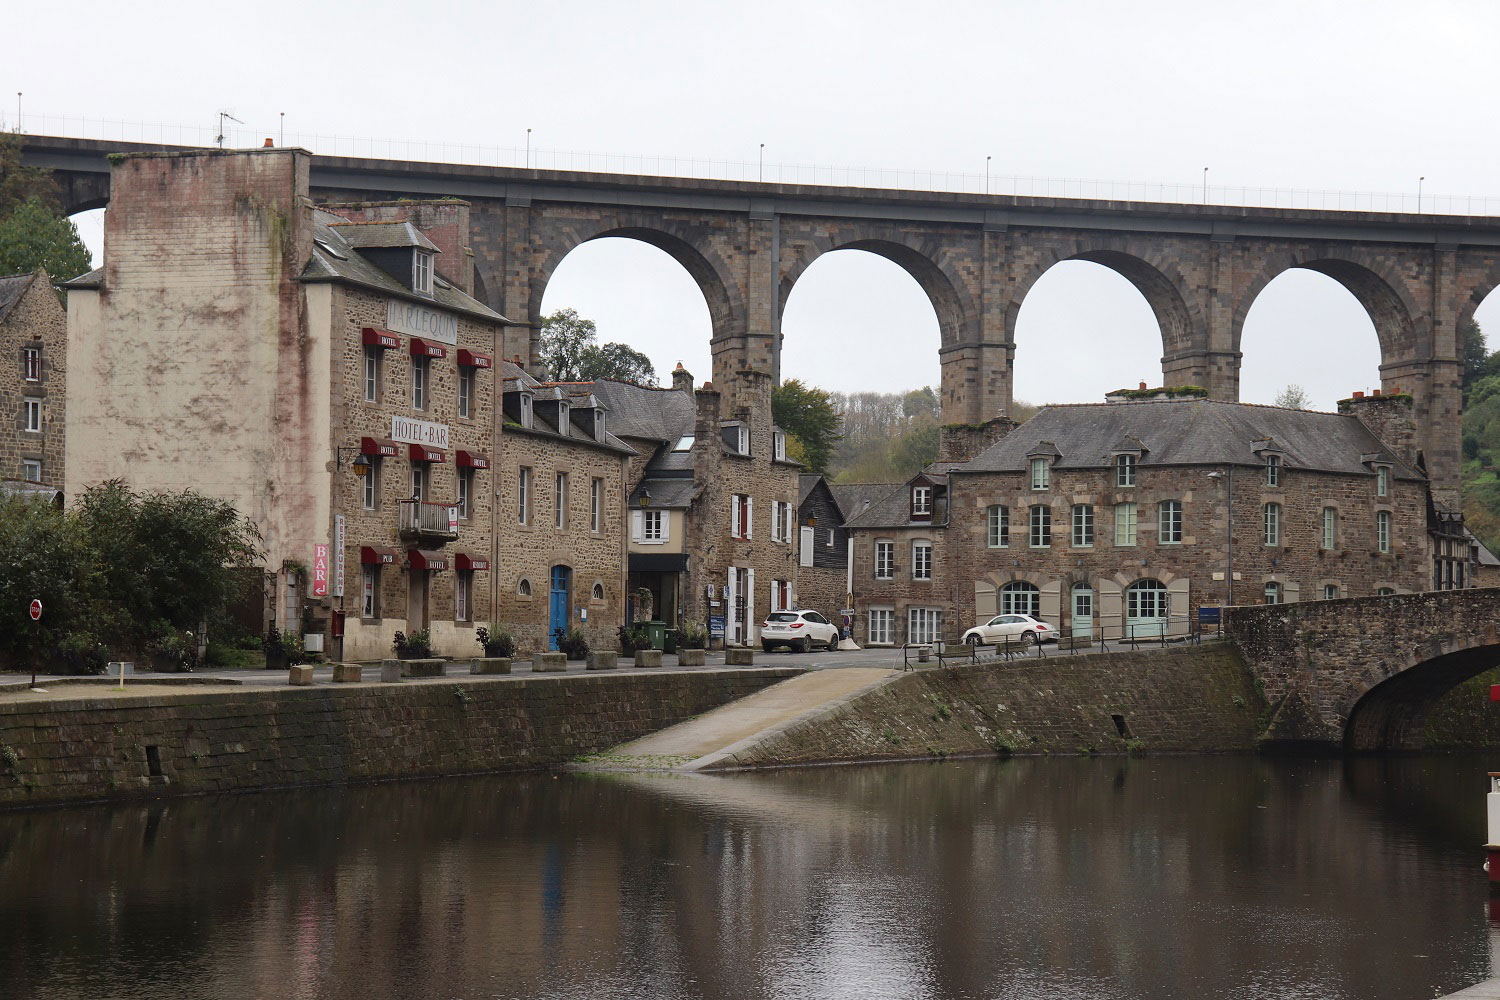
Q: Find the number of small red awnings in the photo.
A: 9